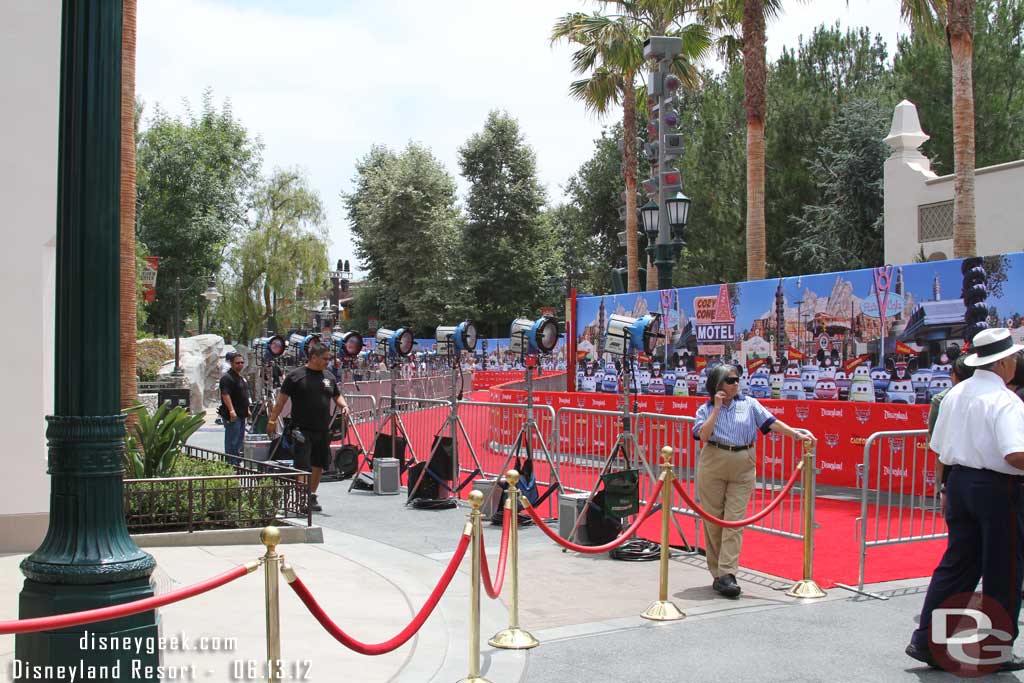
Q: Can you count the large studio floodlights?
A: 7